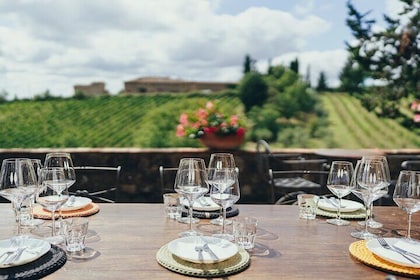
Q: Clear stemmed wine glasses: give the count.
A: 12